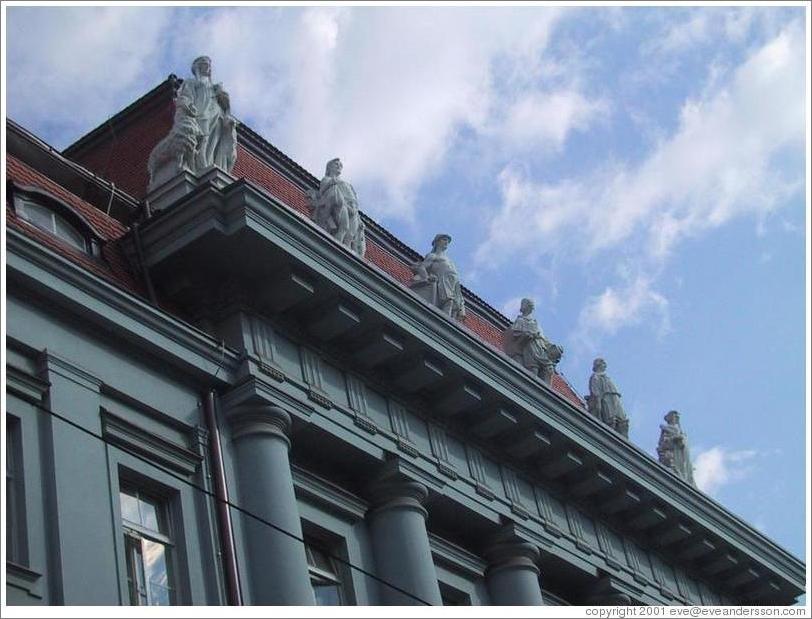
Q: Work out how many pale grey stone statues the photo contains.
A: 6